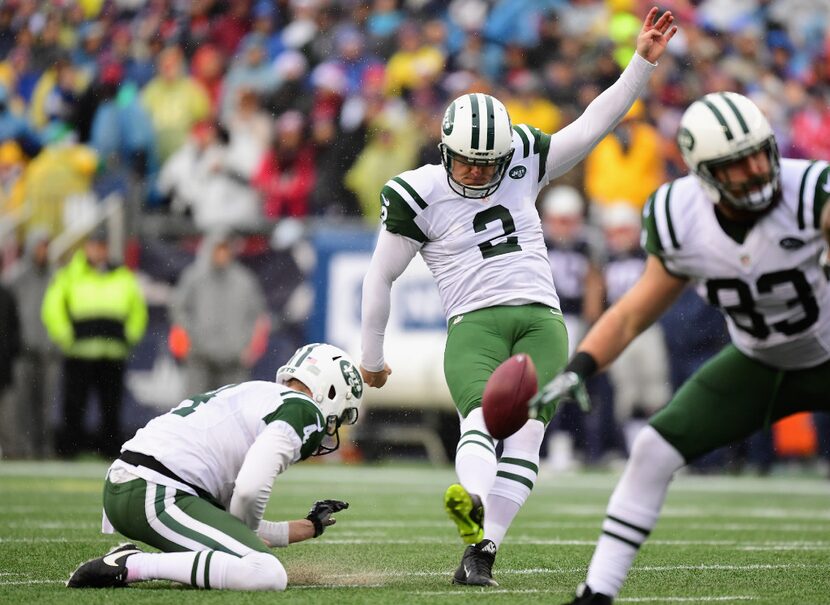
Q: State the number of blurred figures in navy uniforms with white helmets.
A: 2